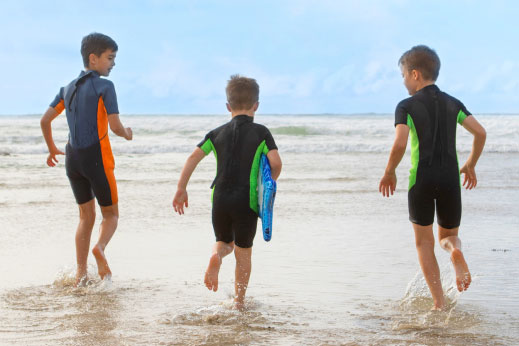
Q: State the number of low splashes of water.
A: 3